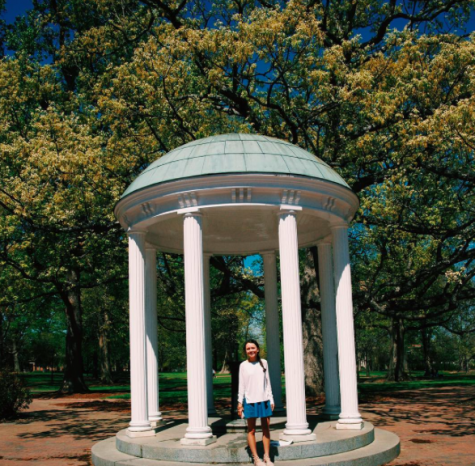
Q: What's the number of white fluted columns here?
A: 8